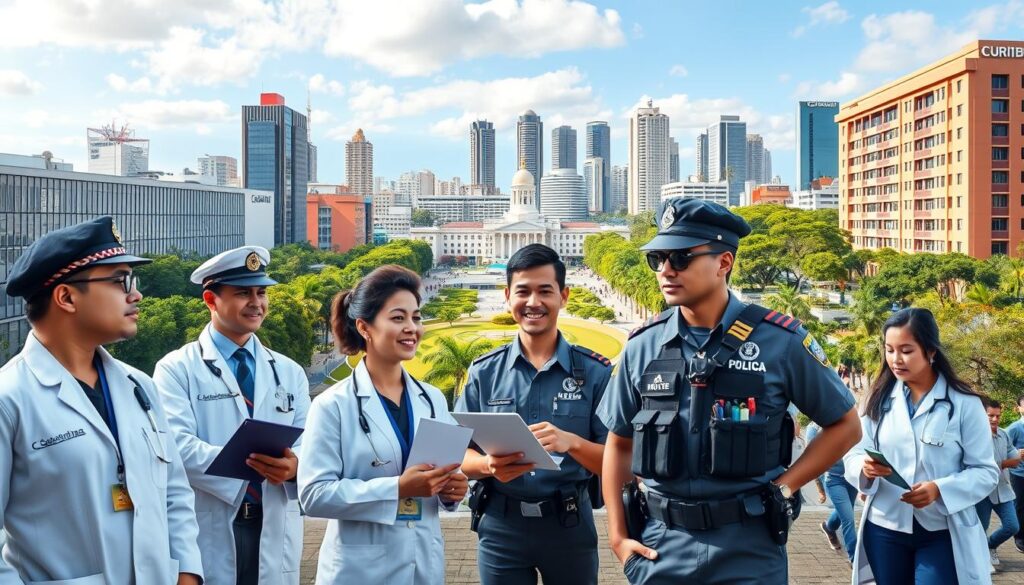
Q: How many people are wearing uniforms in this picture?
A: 6